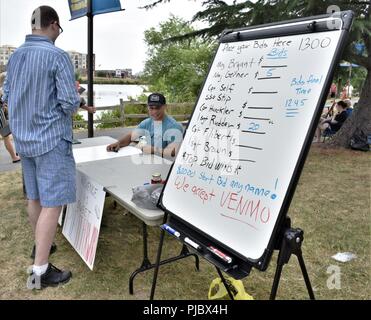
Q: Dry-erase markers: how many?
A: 3